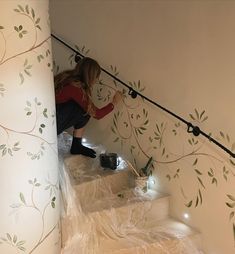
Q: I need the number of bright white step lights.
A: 4